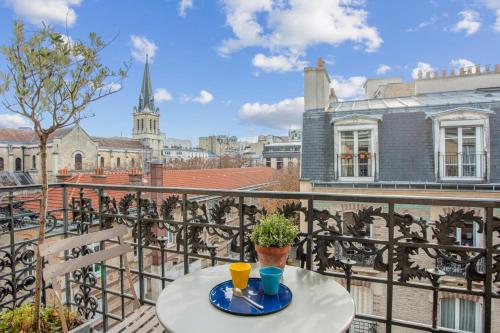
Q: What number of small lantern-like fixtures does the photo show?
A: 4